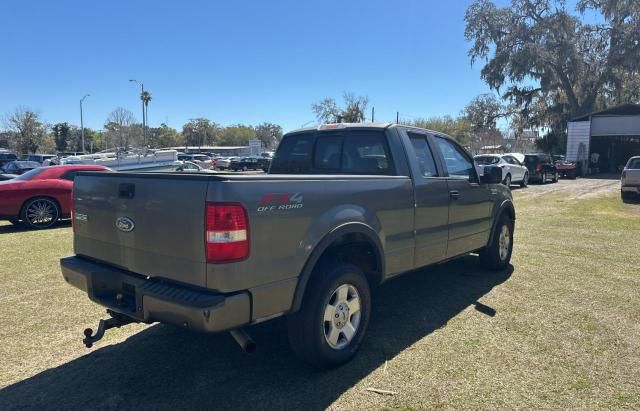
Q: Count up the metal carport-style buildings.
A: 1